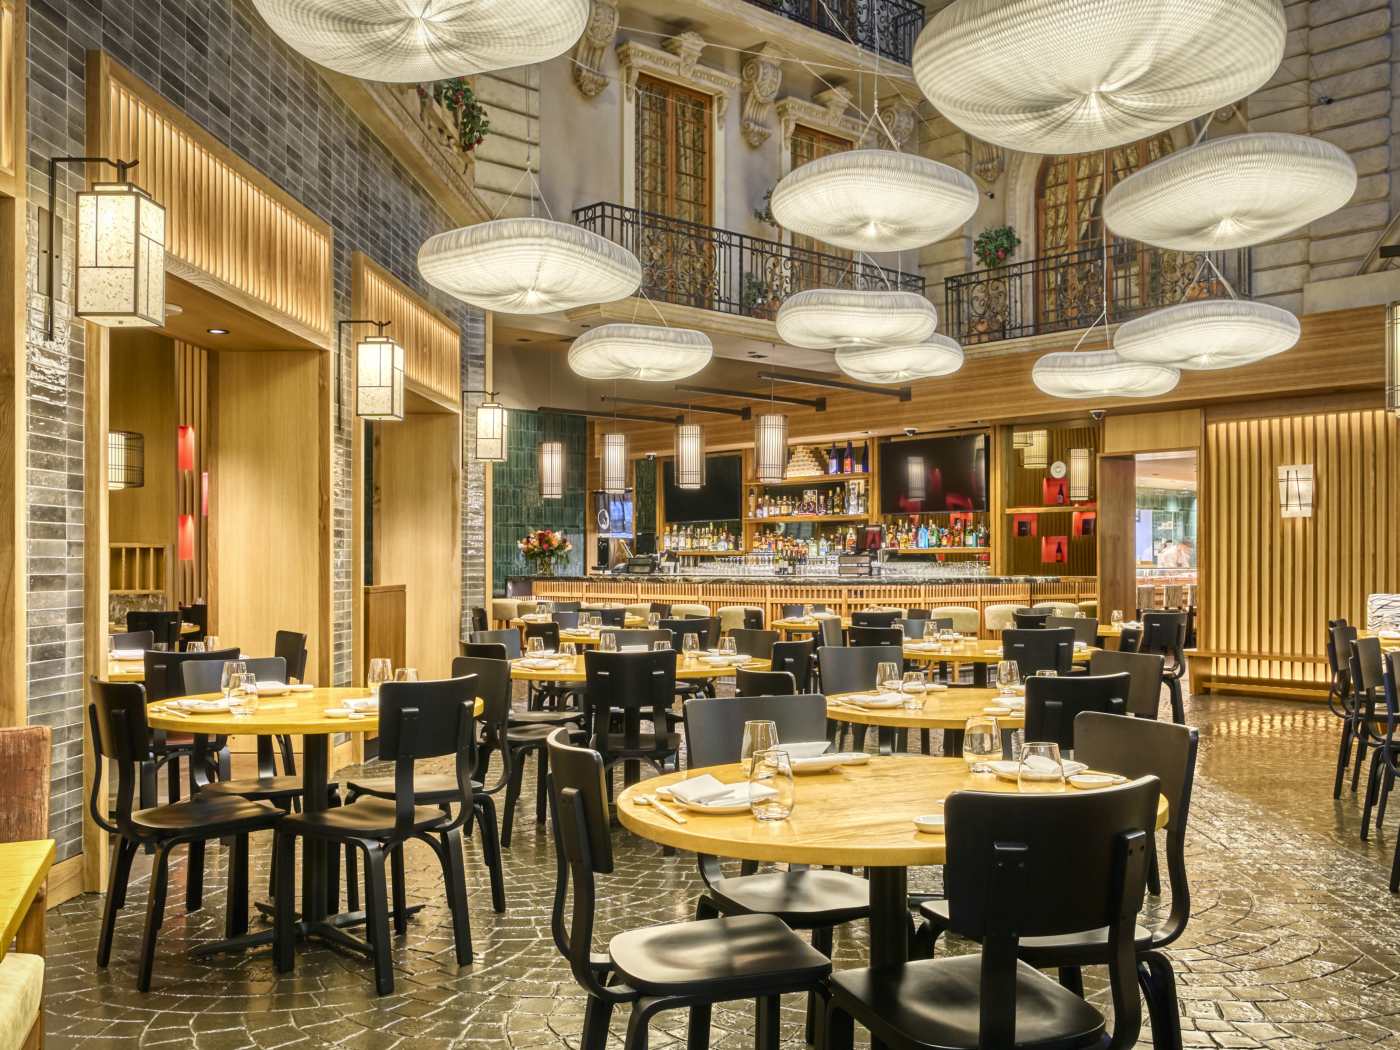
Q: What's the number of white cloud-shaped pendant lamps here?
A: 10